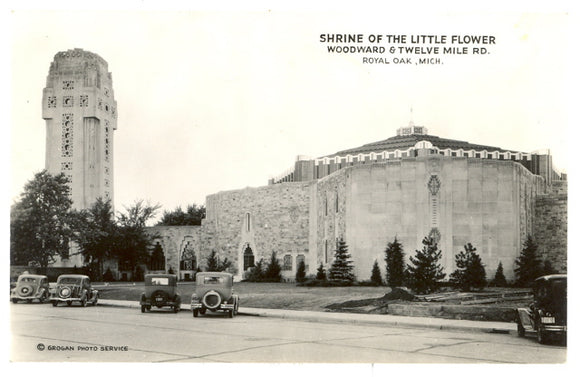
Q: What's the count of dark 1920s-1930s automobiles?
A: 5